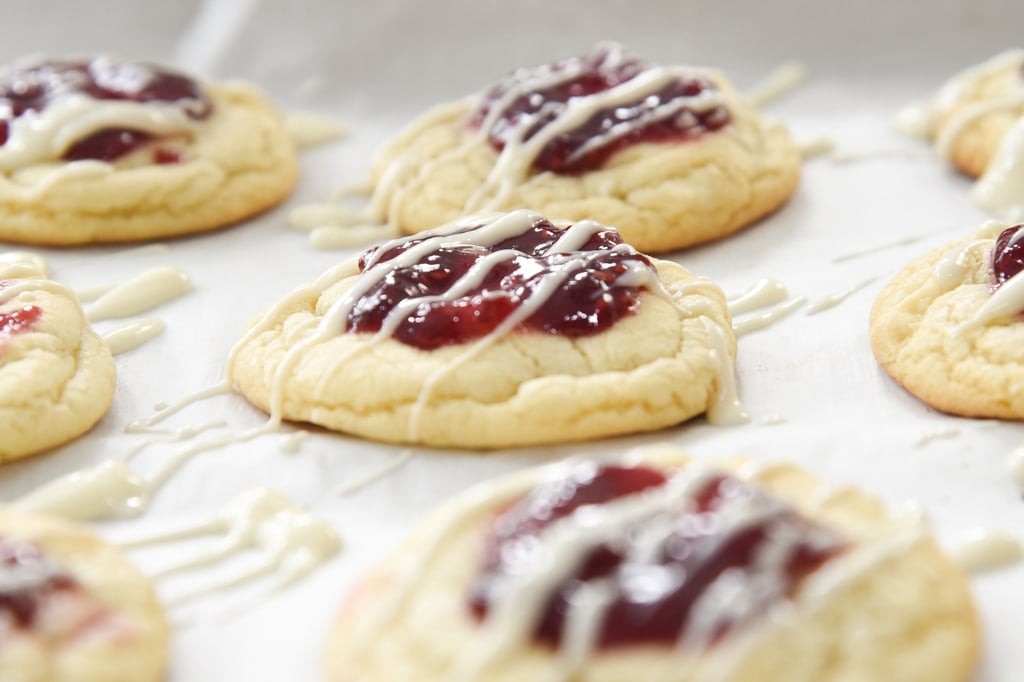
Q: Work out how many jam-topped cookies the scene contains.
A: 8